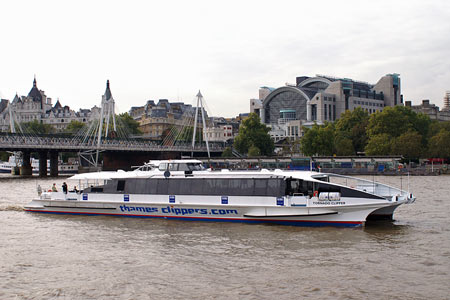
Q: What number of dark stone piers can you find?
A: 3